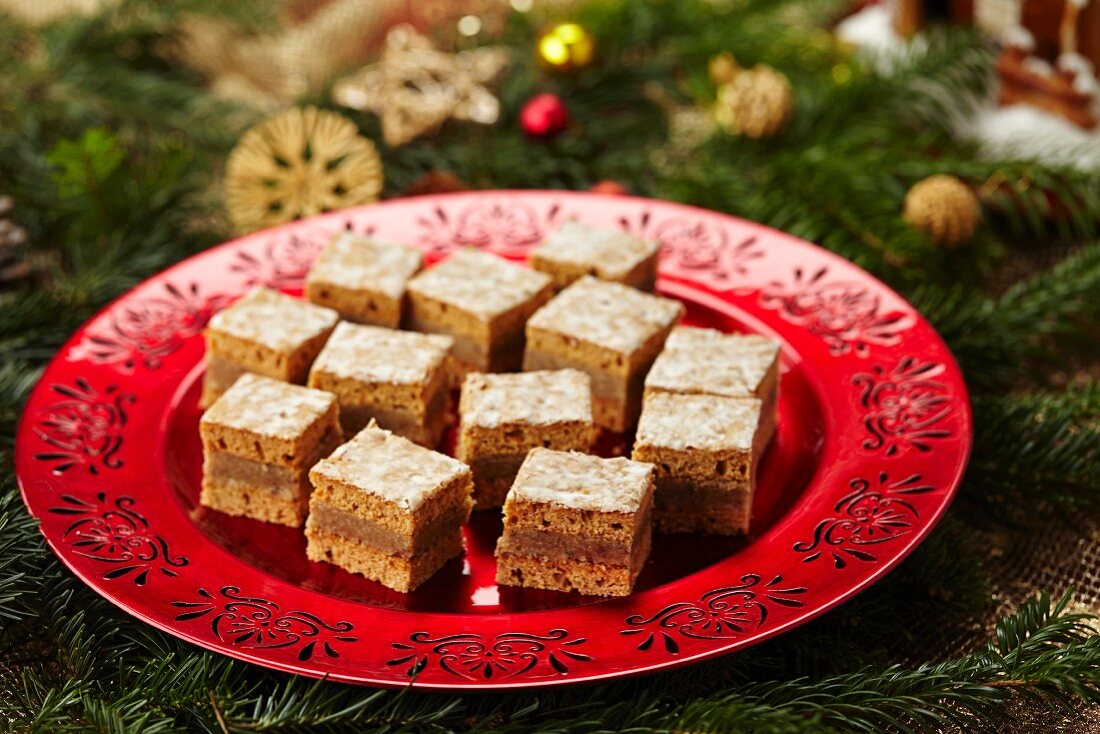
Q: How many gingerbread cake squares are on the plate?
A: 12